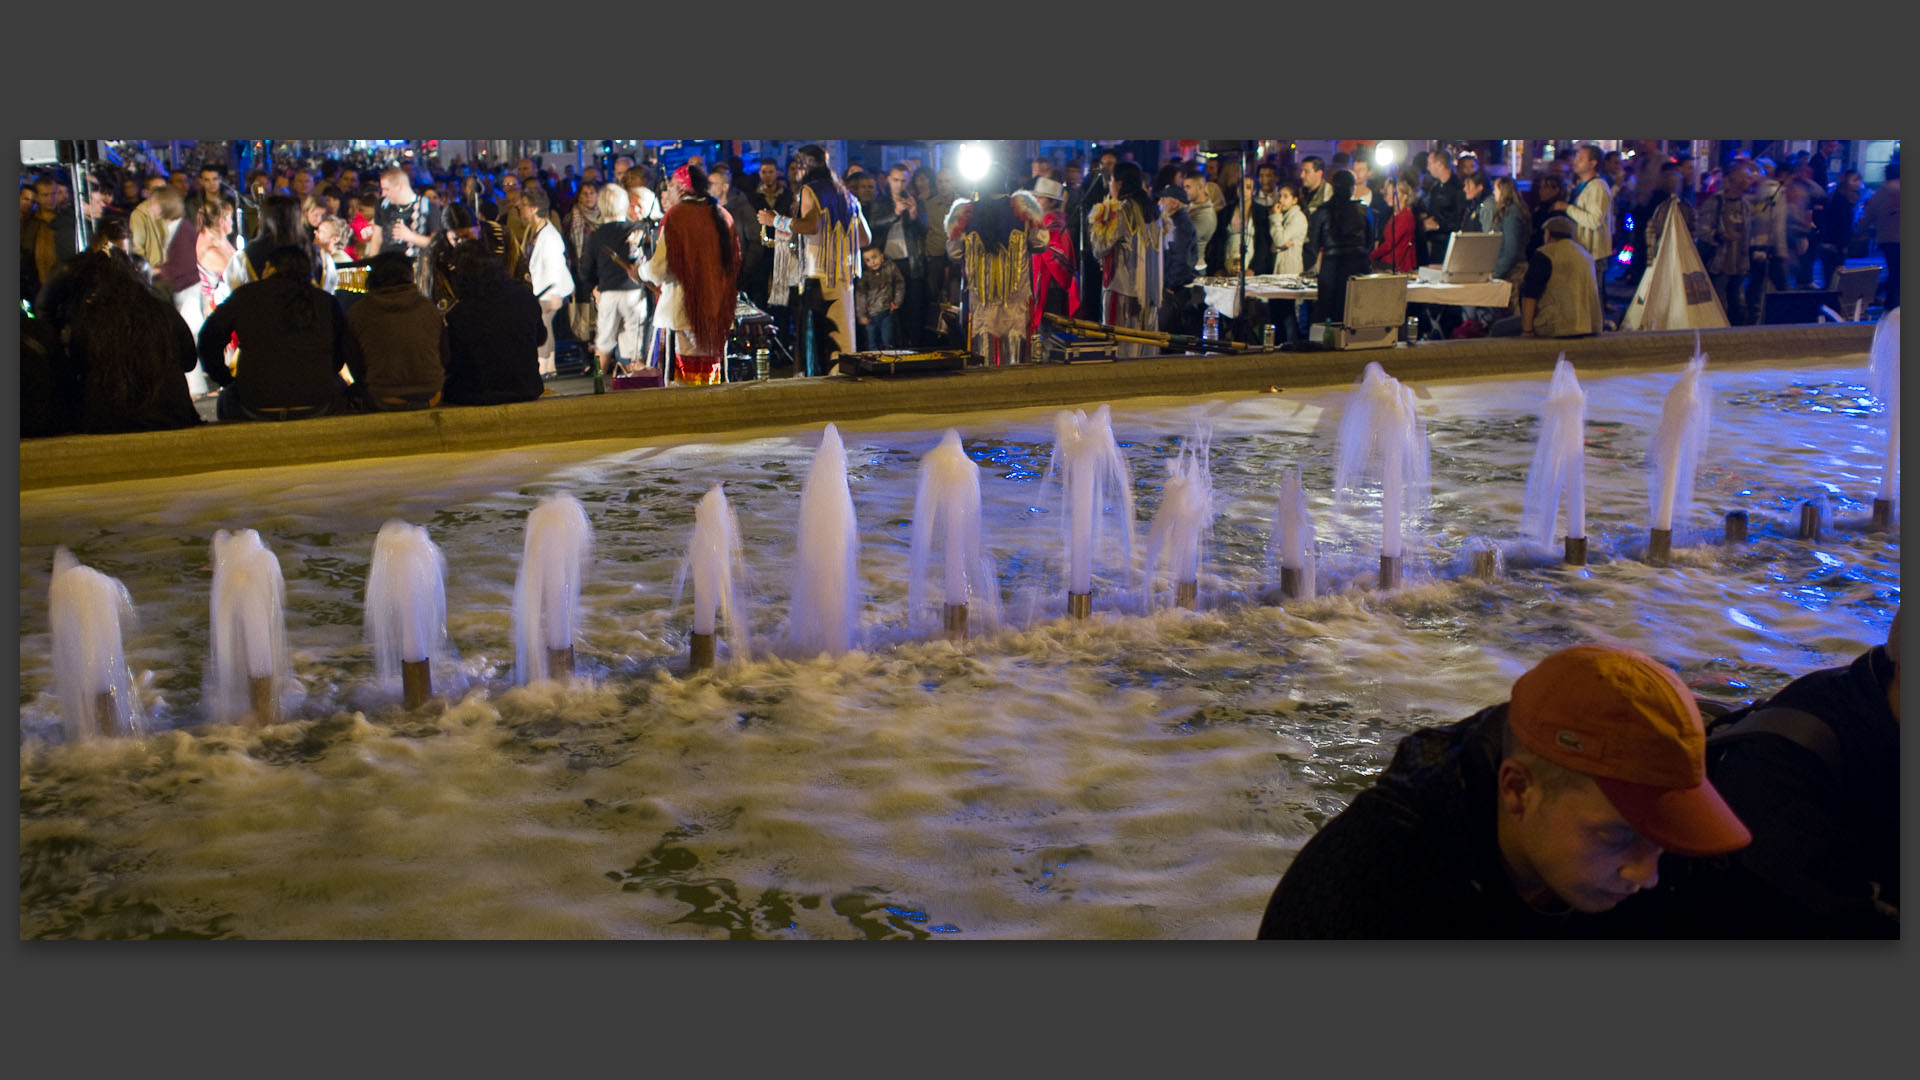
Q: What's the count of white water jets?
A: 14